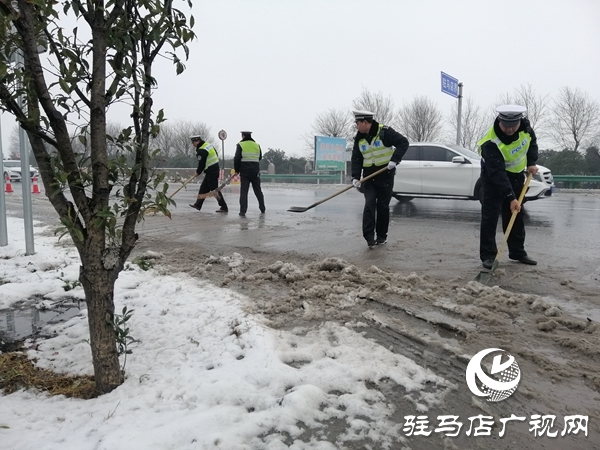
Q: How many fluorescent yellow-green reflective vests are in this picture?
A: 4